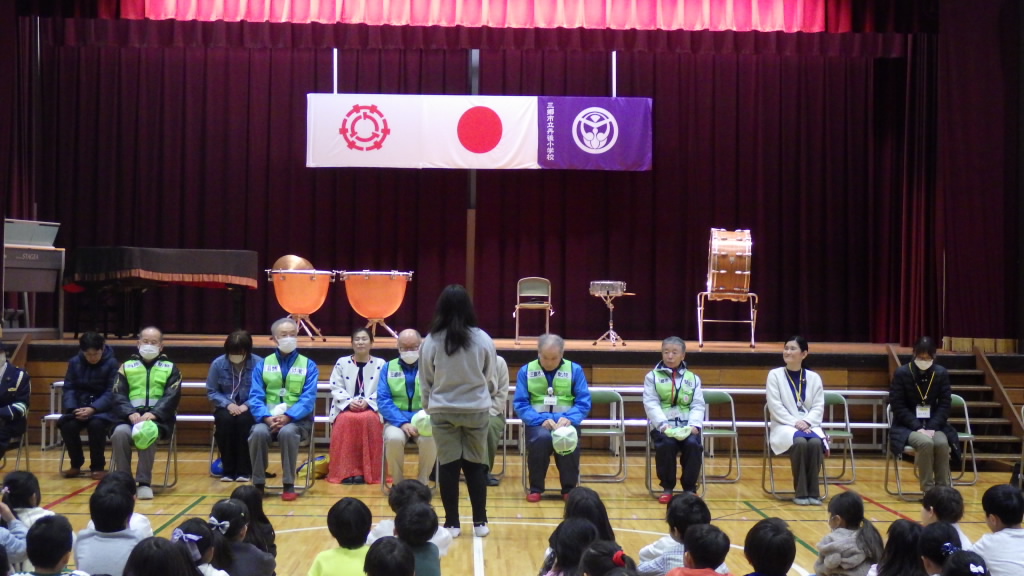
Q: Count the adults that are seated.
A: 12